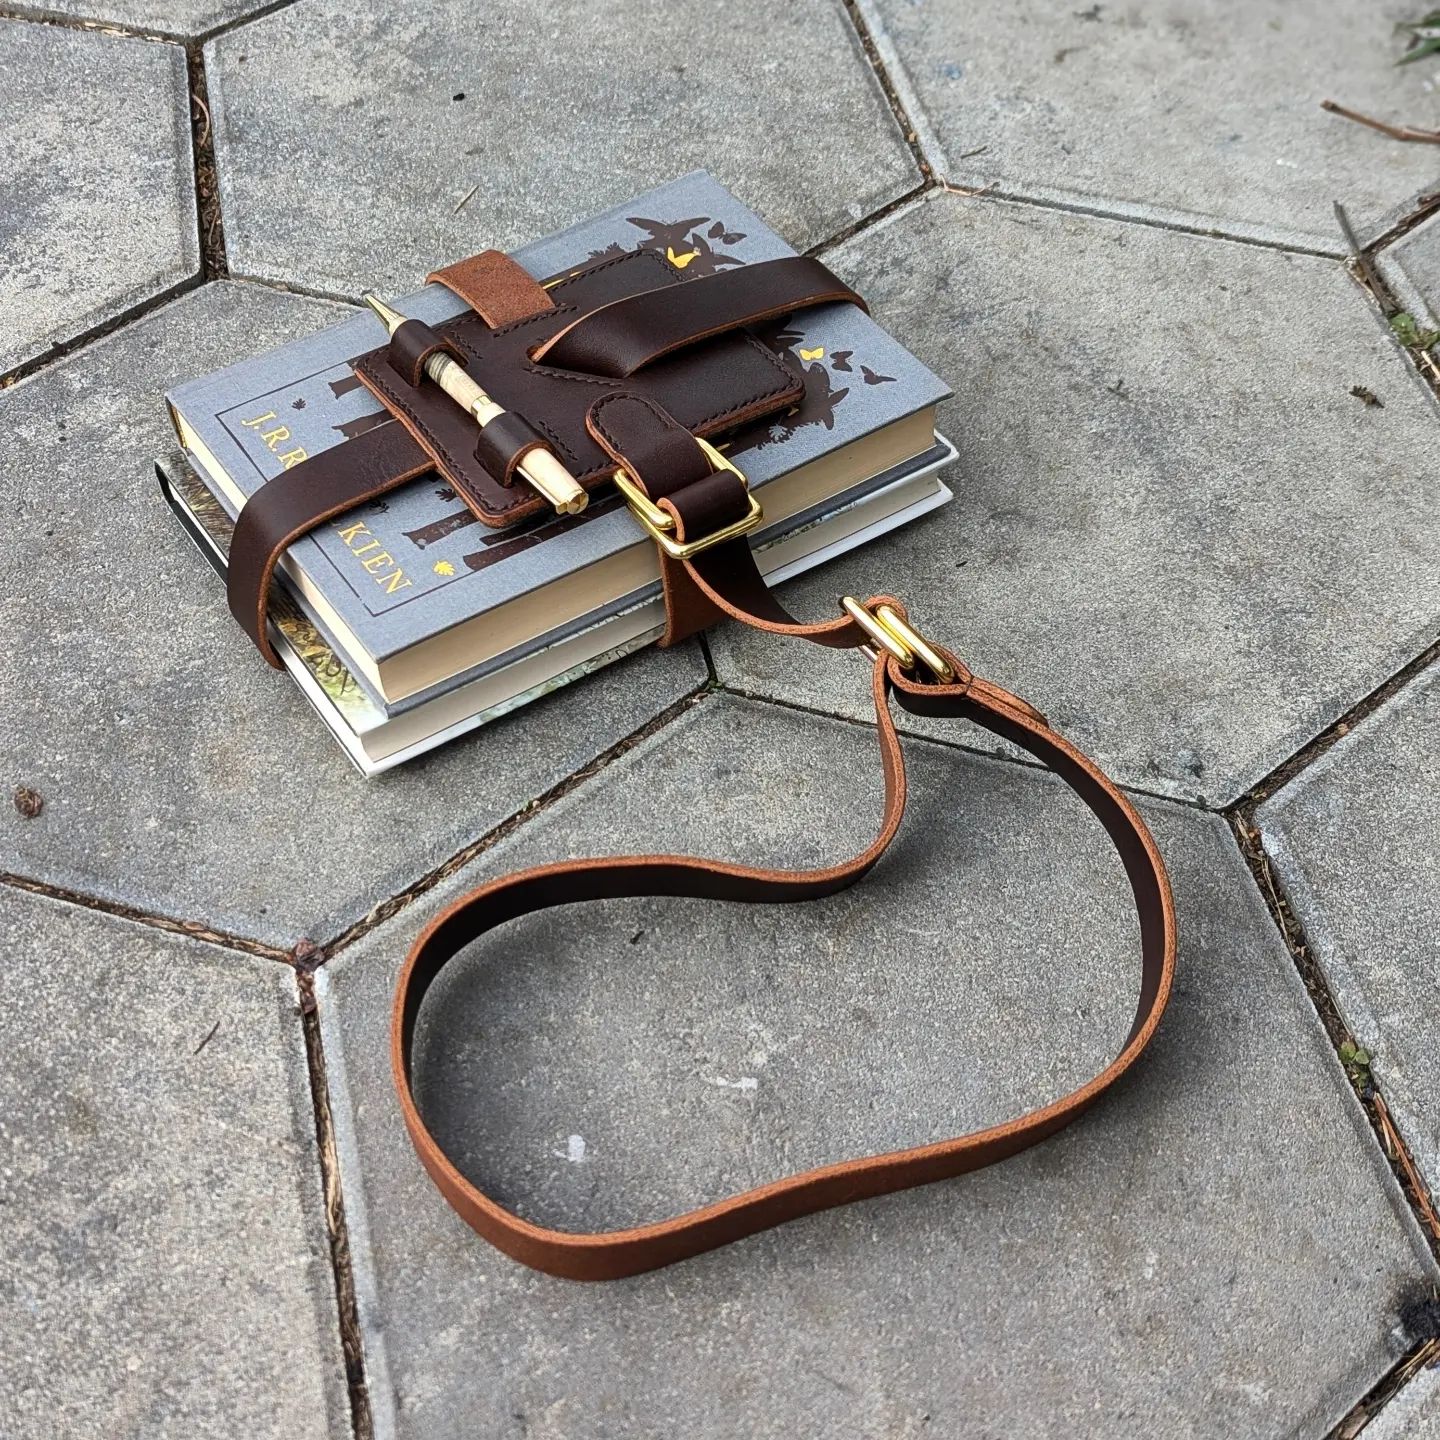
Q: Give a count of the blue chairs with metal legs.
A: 0